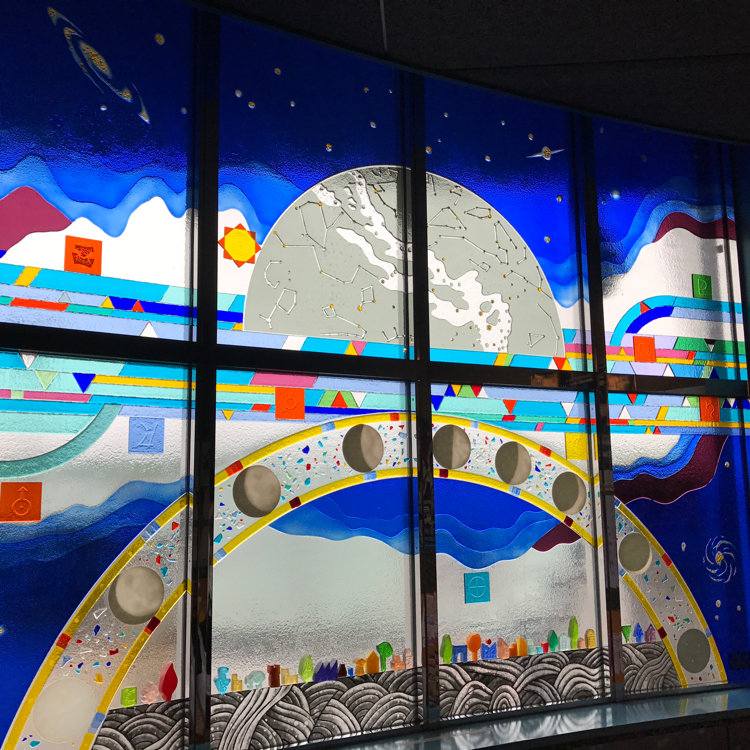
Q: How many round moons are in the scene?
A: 9